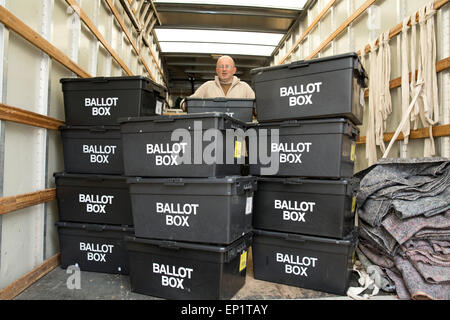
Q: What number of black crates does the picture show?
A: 12